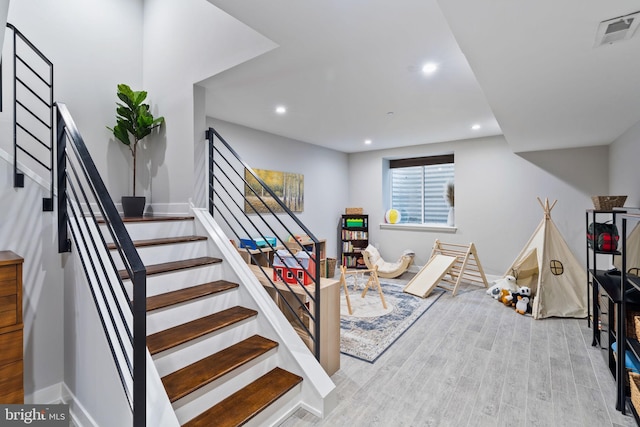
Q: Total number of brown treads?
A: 7